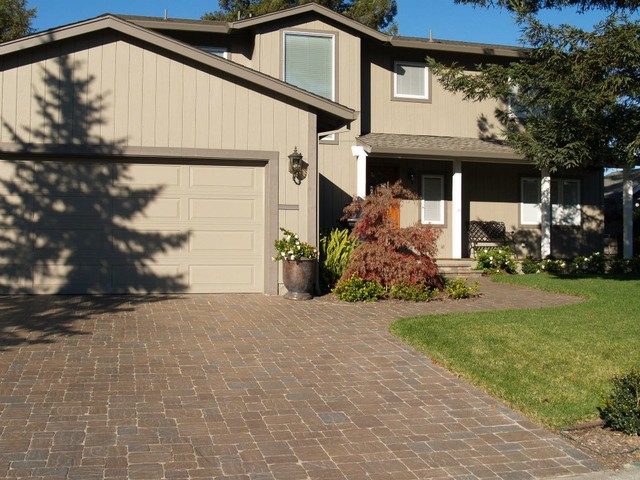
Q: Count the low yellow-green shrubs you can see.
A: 3